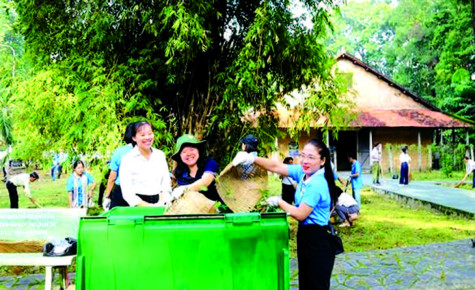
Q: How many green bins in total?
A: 1